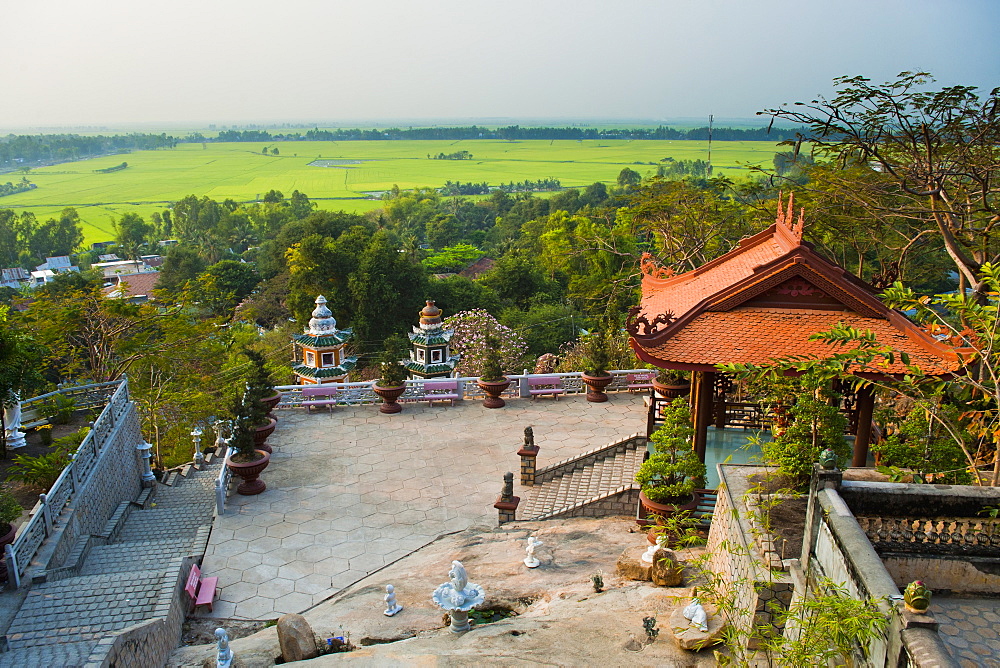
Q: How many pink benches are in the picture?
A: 5